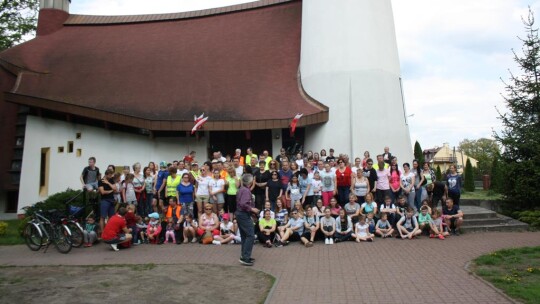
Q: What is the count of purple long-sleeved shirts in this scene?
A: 1